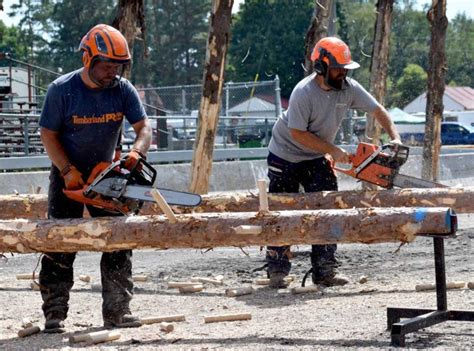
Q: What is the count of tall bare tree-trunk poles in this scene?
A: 5